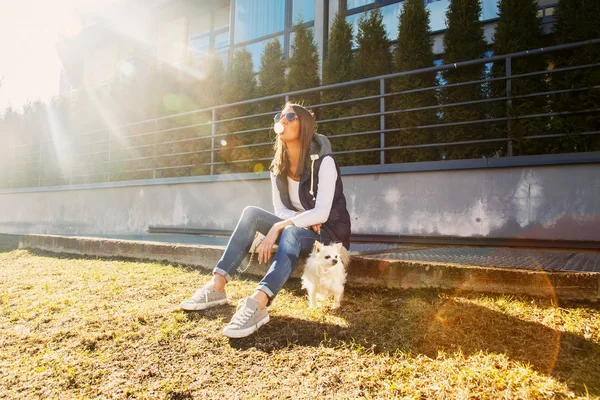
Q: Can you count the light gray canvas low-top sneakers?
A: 2